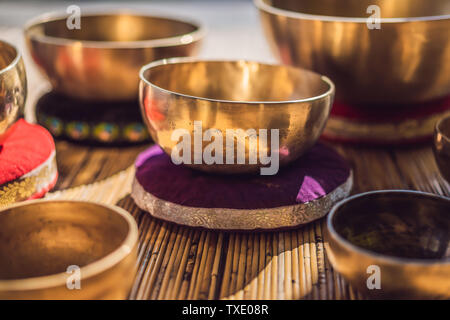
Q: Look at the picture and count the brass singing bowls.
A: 7